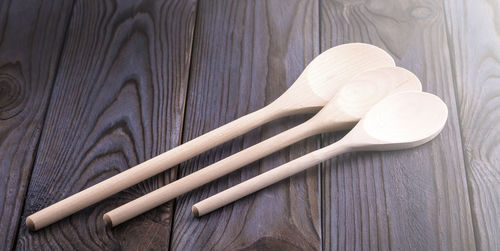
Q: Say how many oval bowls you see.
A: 3